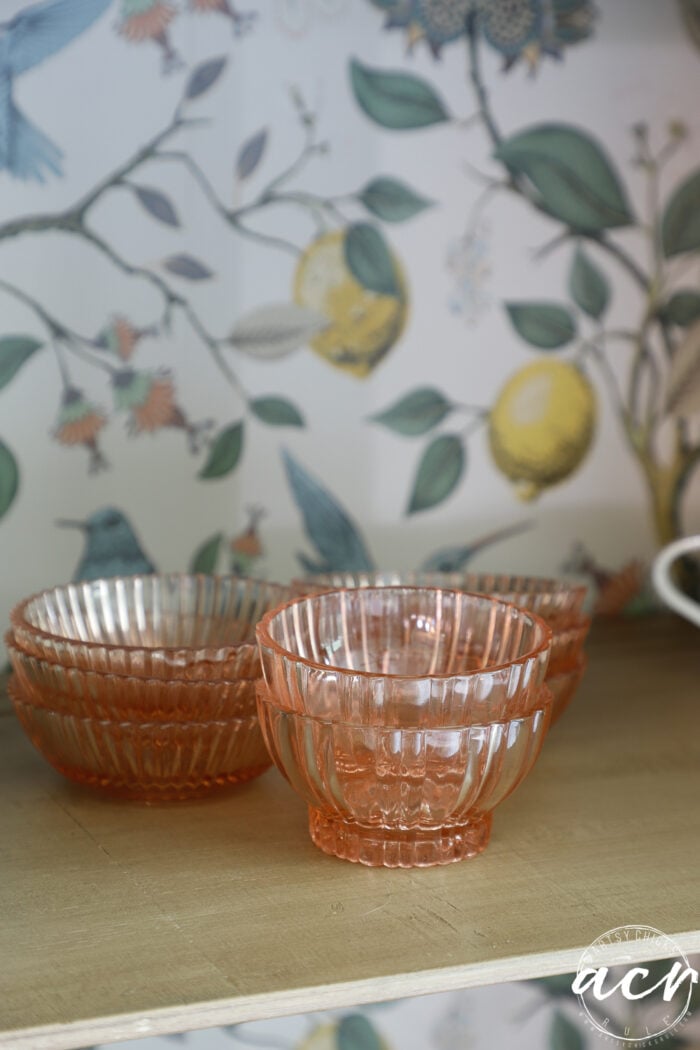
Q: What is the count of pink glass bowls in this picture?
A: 8